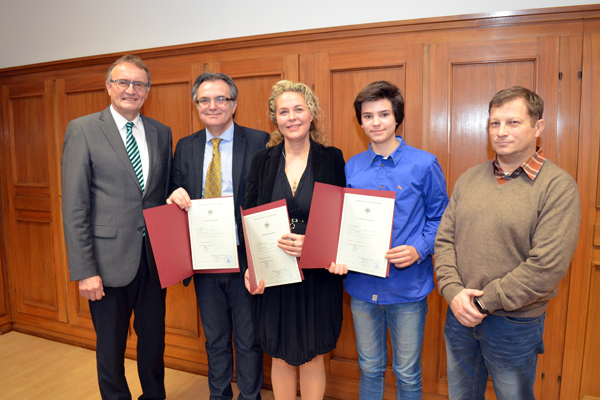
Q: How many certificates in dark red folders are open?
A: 3